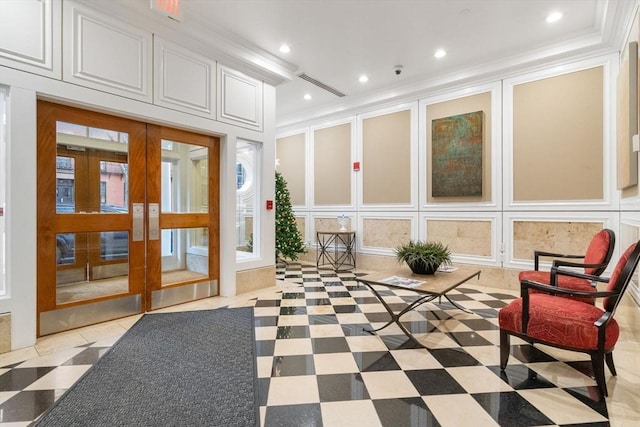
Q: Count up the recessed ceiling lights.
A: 5